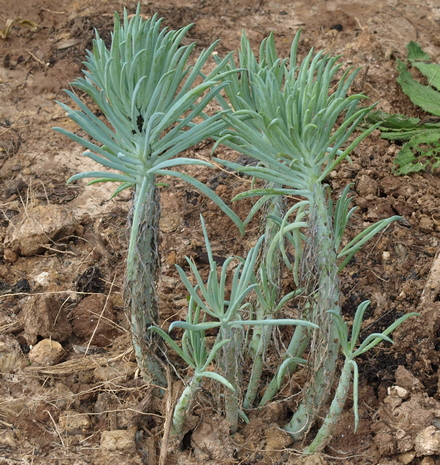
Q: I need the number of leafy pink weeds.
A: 0